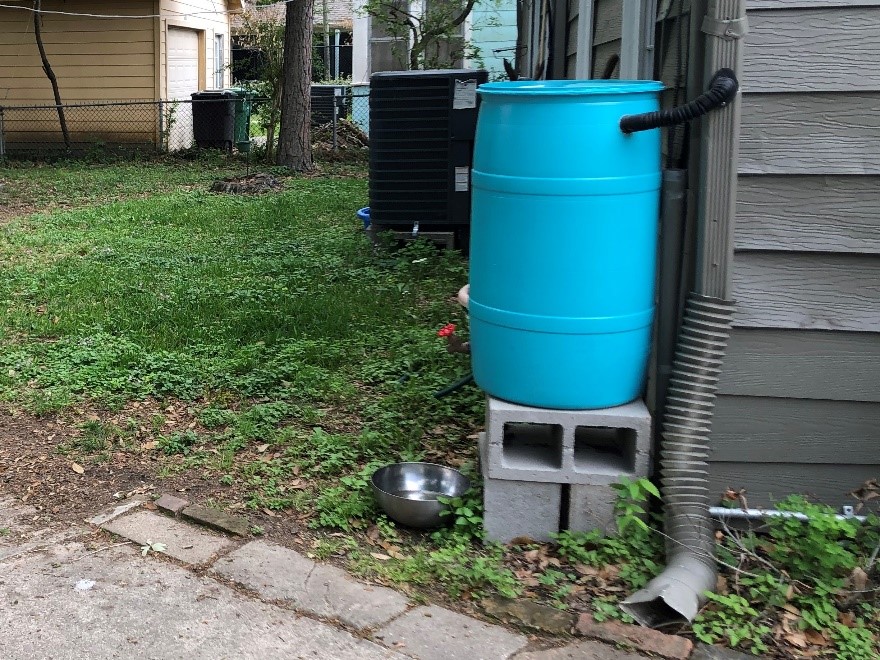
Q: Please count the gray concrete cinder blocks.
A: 3